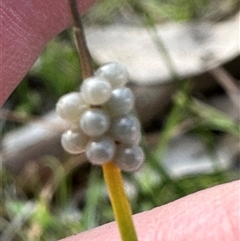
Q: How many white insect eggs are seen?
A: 9